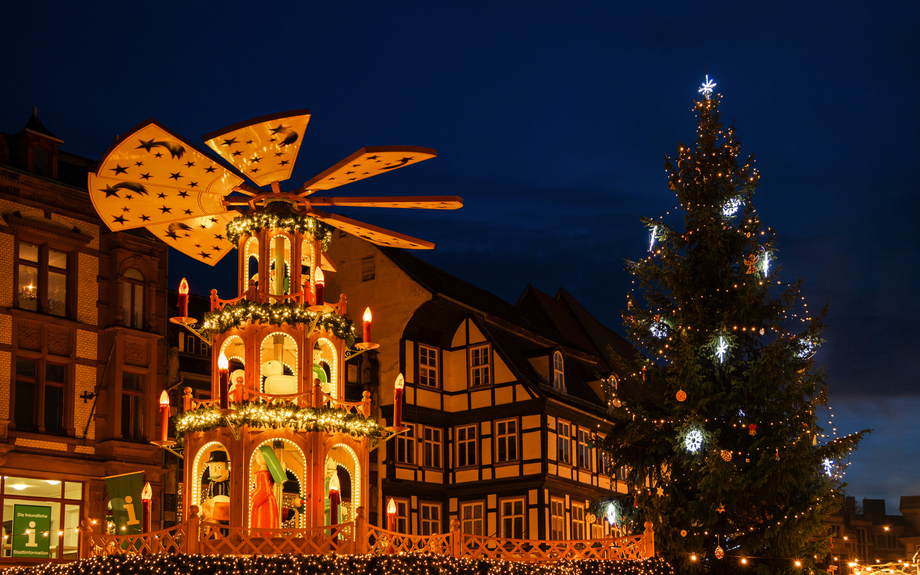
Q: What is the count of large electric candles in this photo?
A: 9